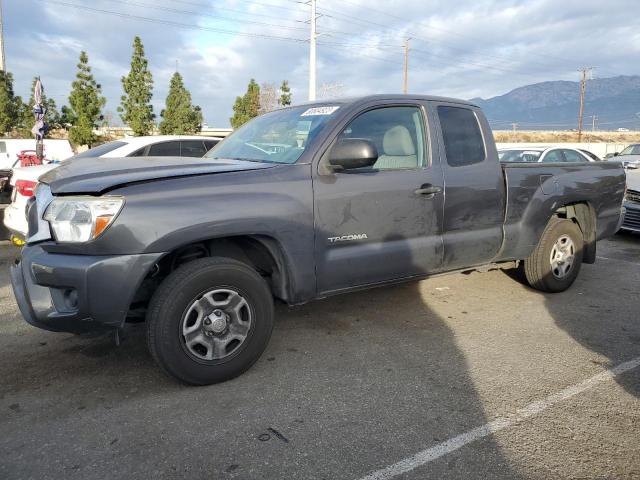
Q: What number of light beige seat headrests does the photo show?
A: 1